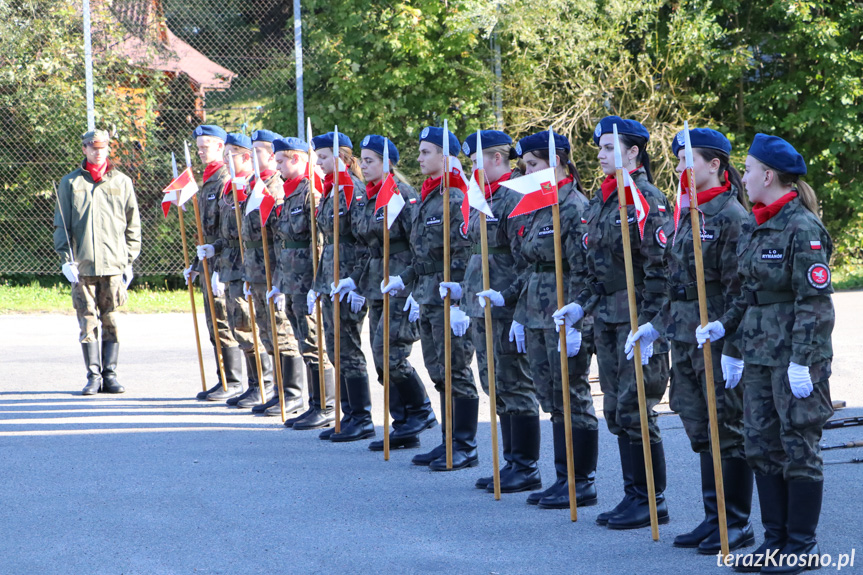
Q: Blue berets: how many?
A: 12